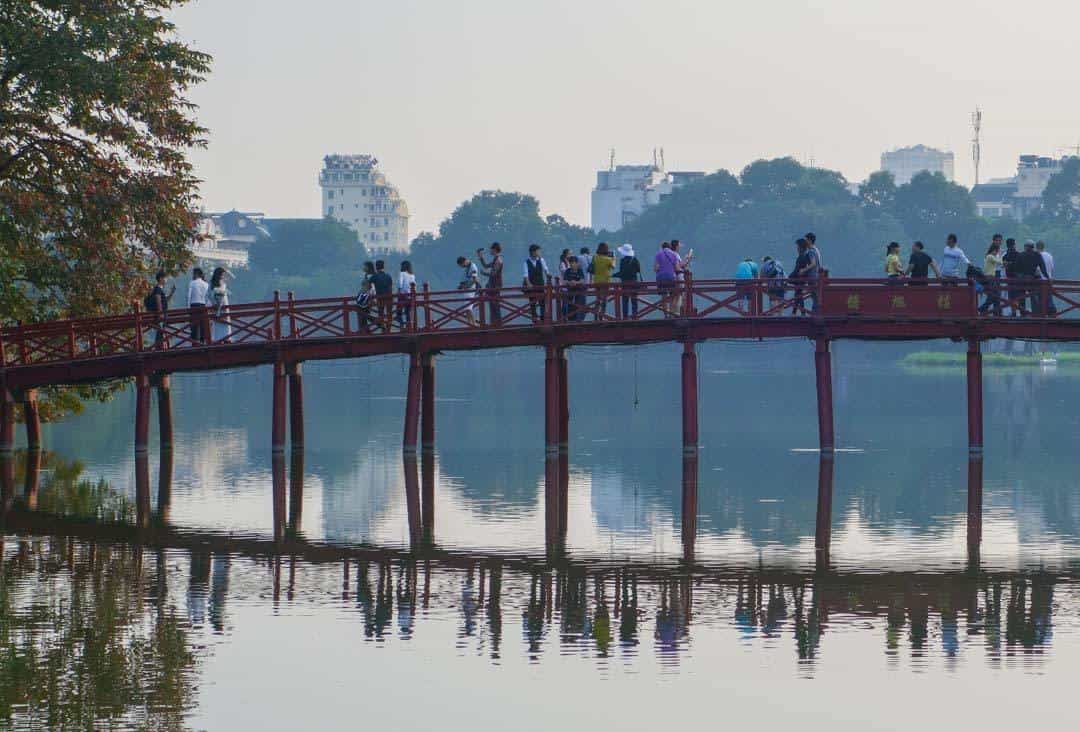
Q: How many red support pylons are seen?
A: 13